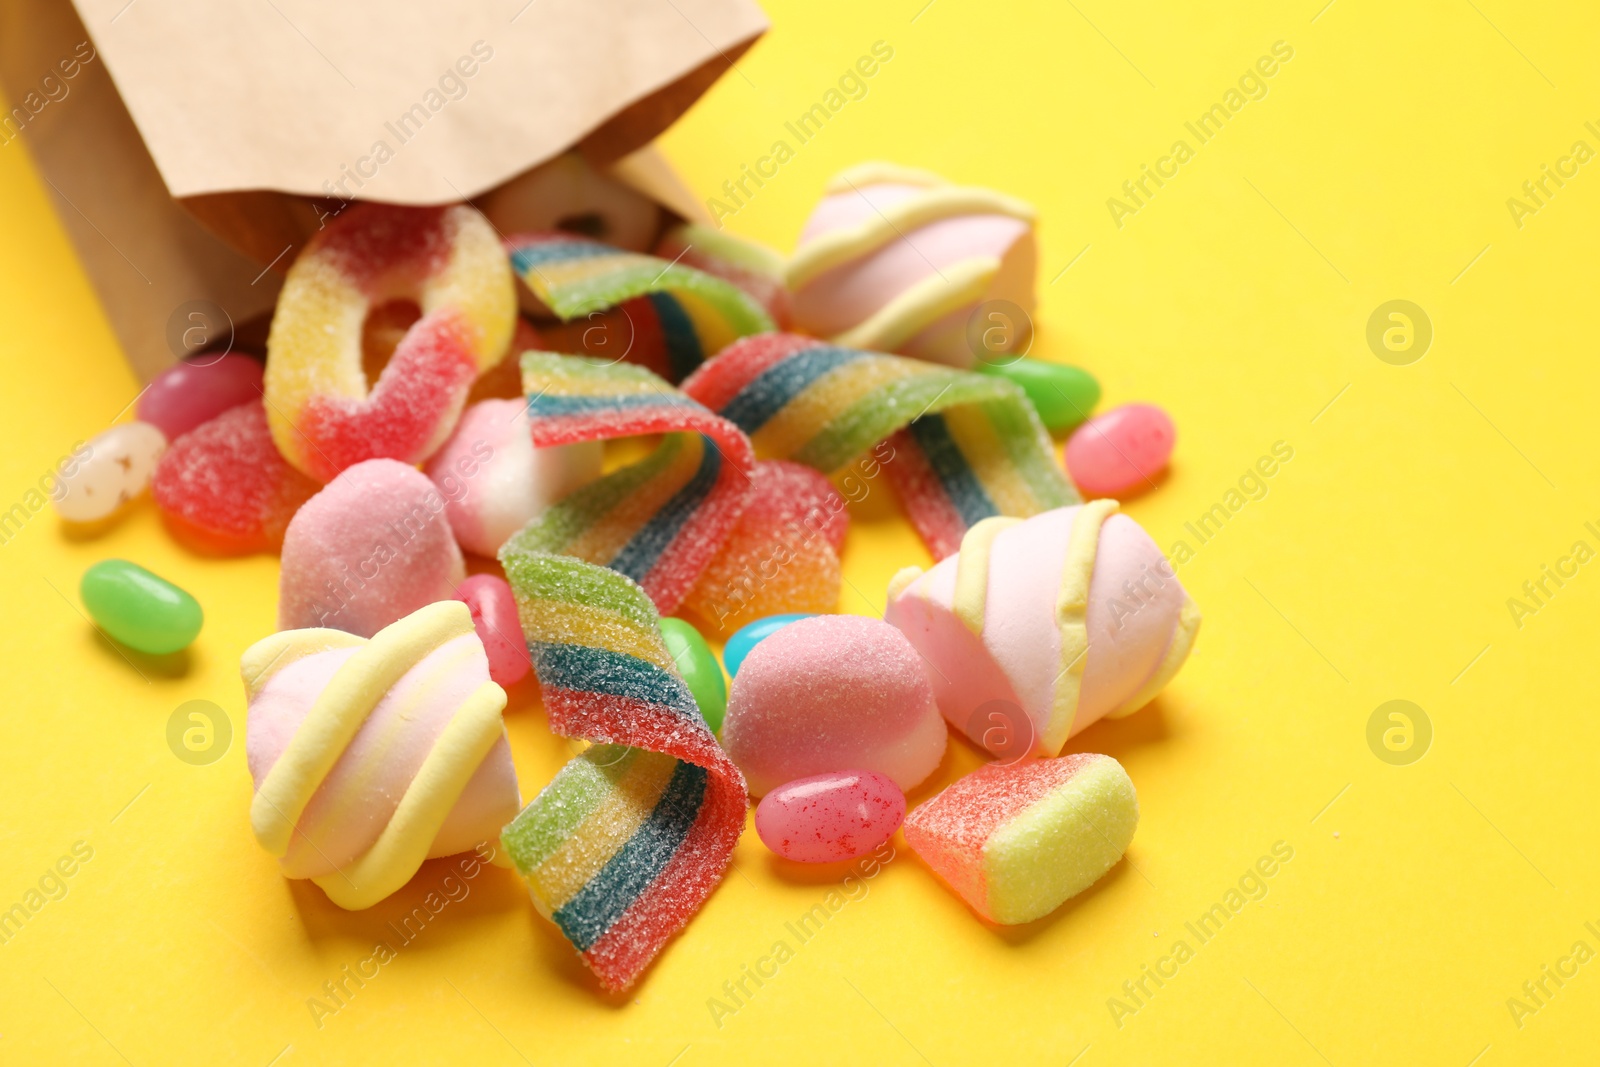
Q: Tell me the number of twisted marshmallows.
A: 3